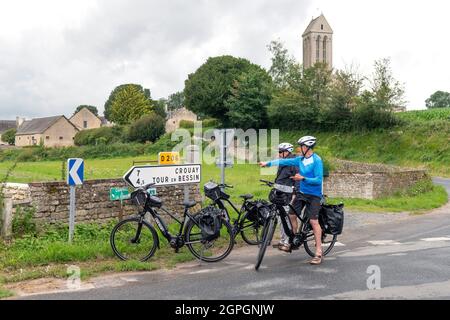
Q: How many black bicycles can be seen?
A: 3